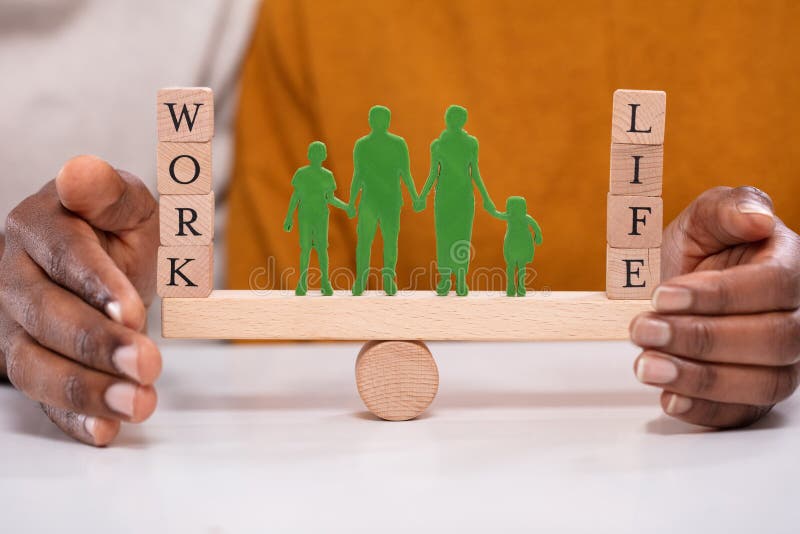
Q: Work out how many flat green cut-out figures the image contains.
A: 4